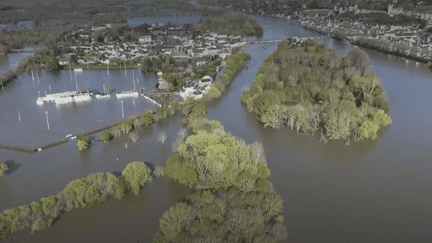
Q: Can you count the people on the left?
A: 0